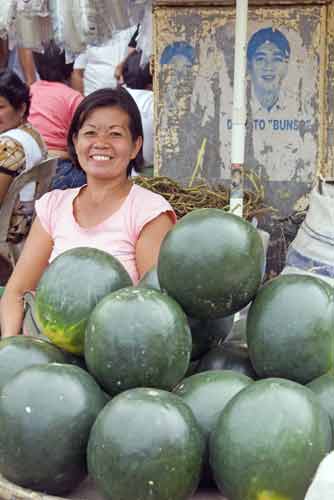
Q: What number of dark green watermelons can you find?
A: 12